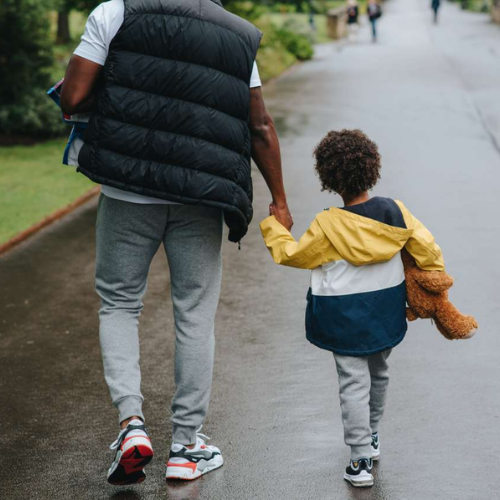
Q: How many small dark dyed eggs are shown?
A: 0